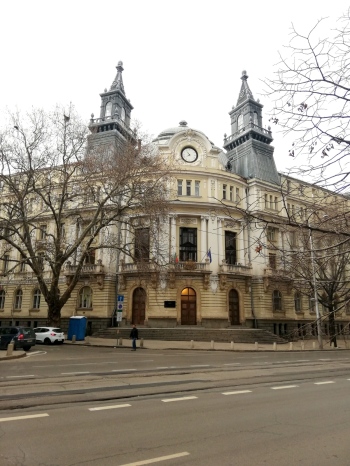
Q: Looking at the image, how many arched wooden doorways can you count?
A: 3